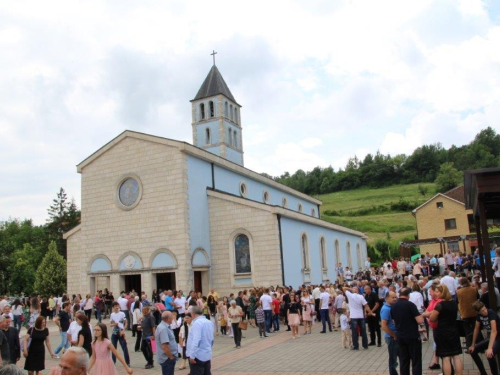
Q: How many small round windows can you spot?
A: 5